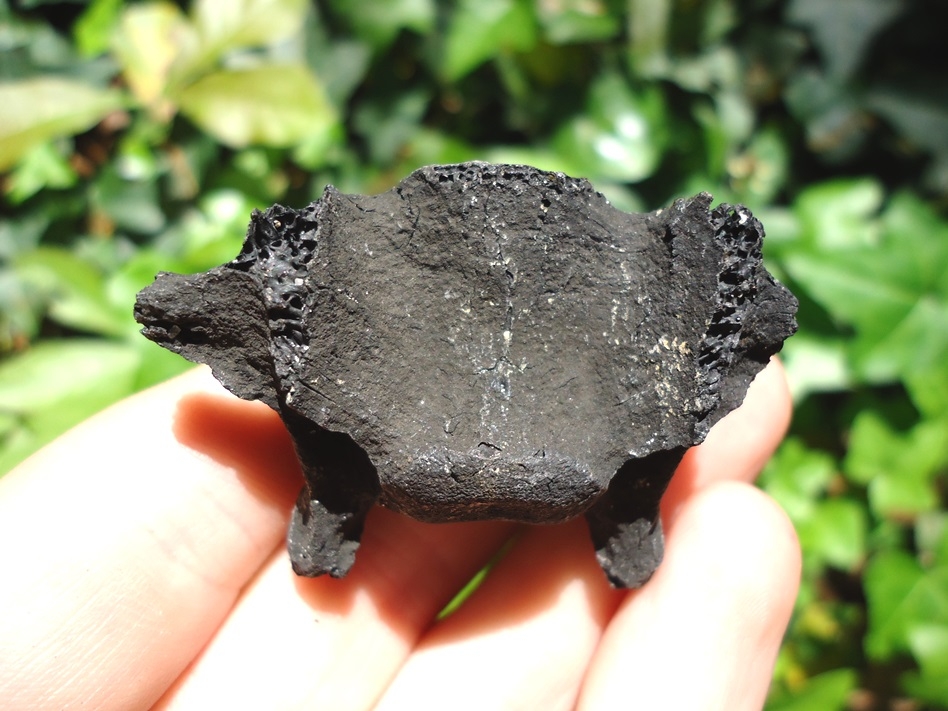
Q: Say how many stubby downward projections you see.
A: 2